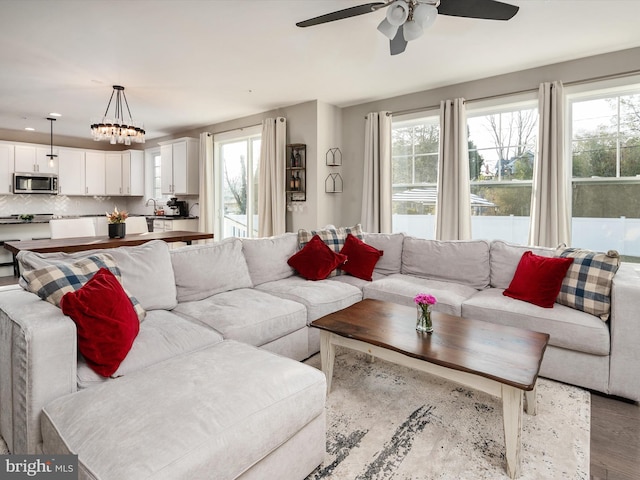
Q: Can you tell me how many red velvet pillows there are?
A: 4